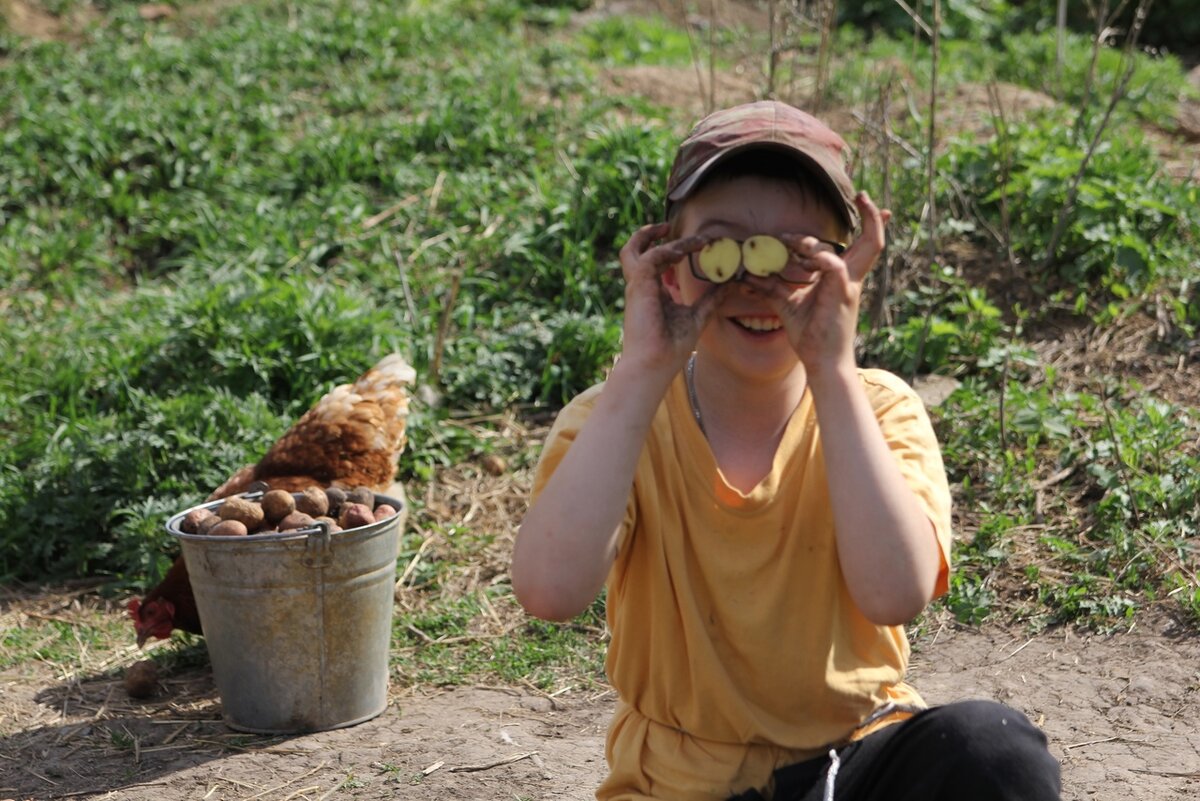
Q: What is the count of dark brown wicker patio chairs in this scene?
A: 0